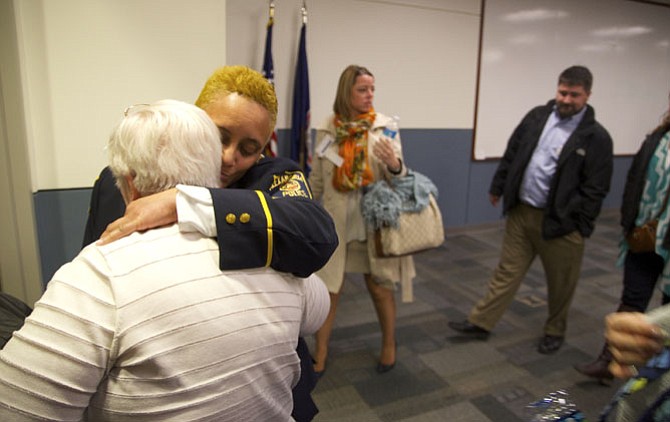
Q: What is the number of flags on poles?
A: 2